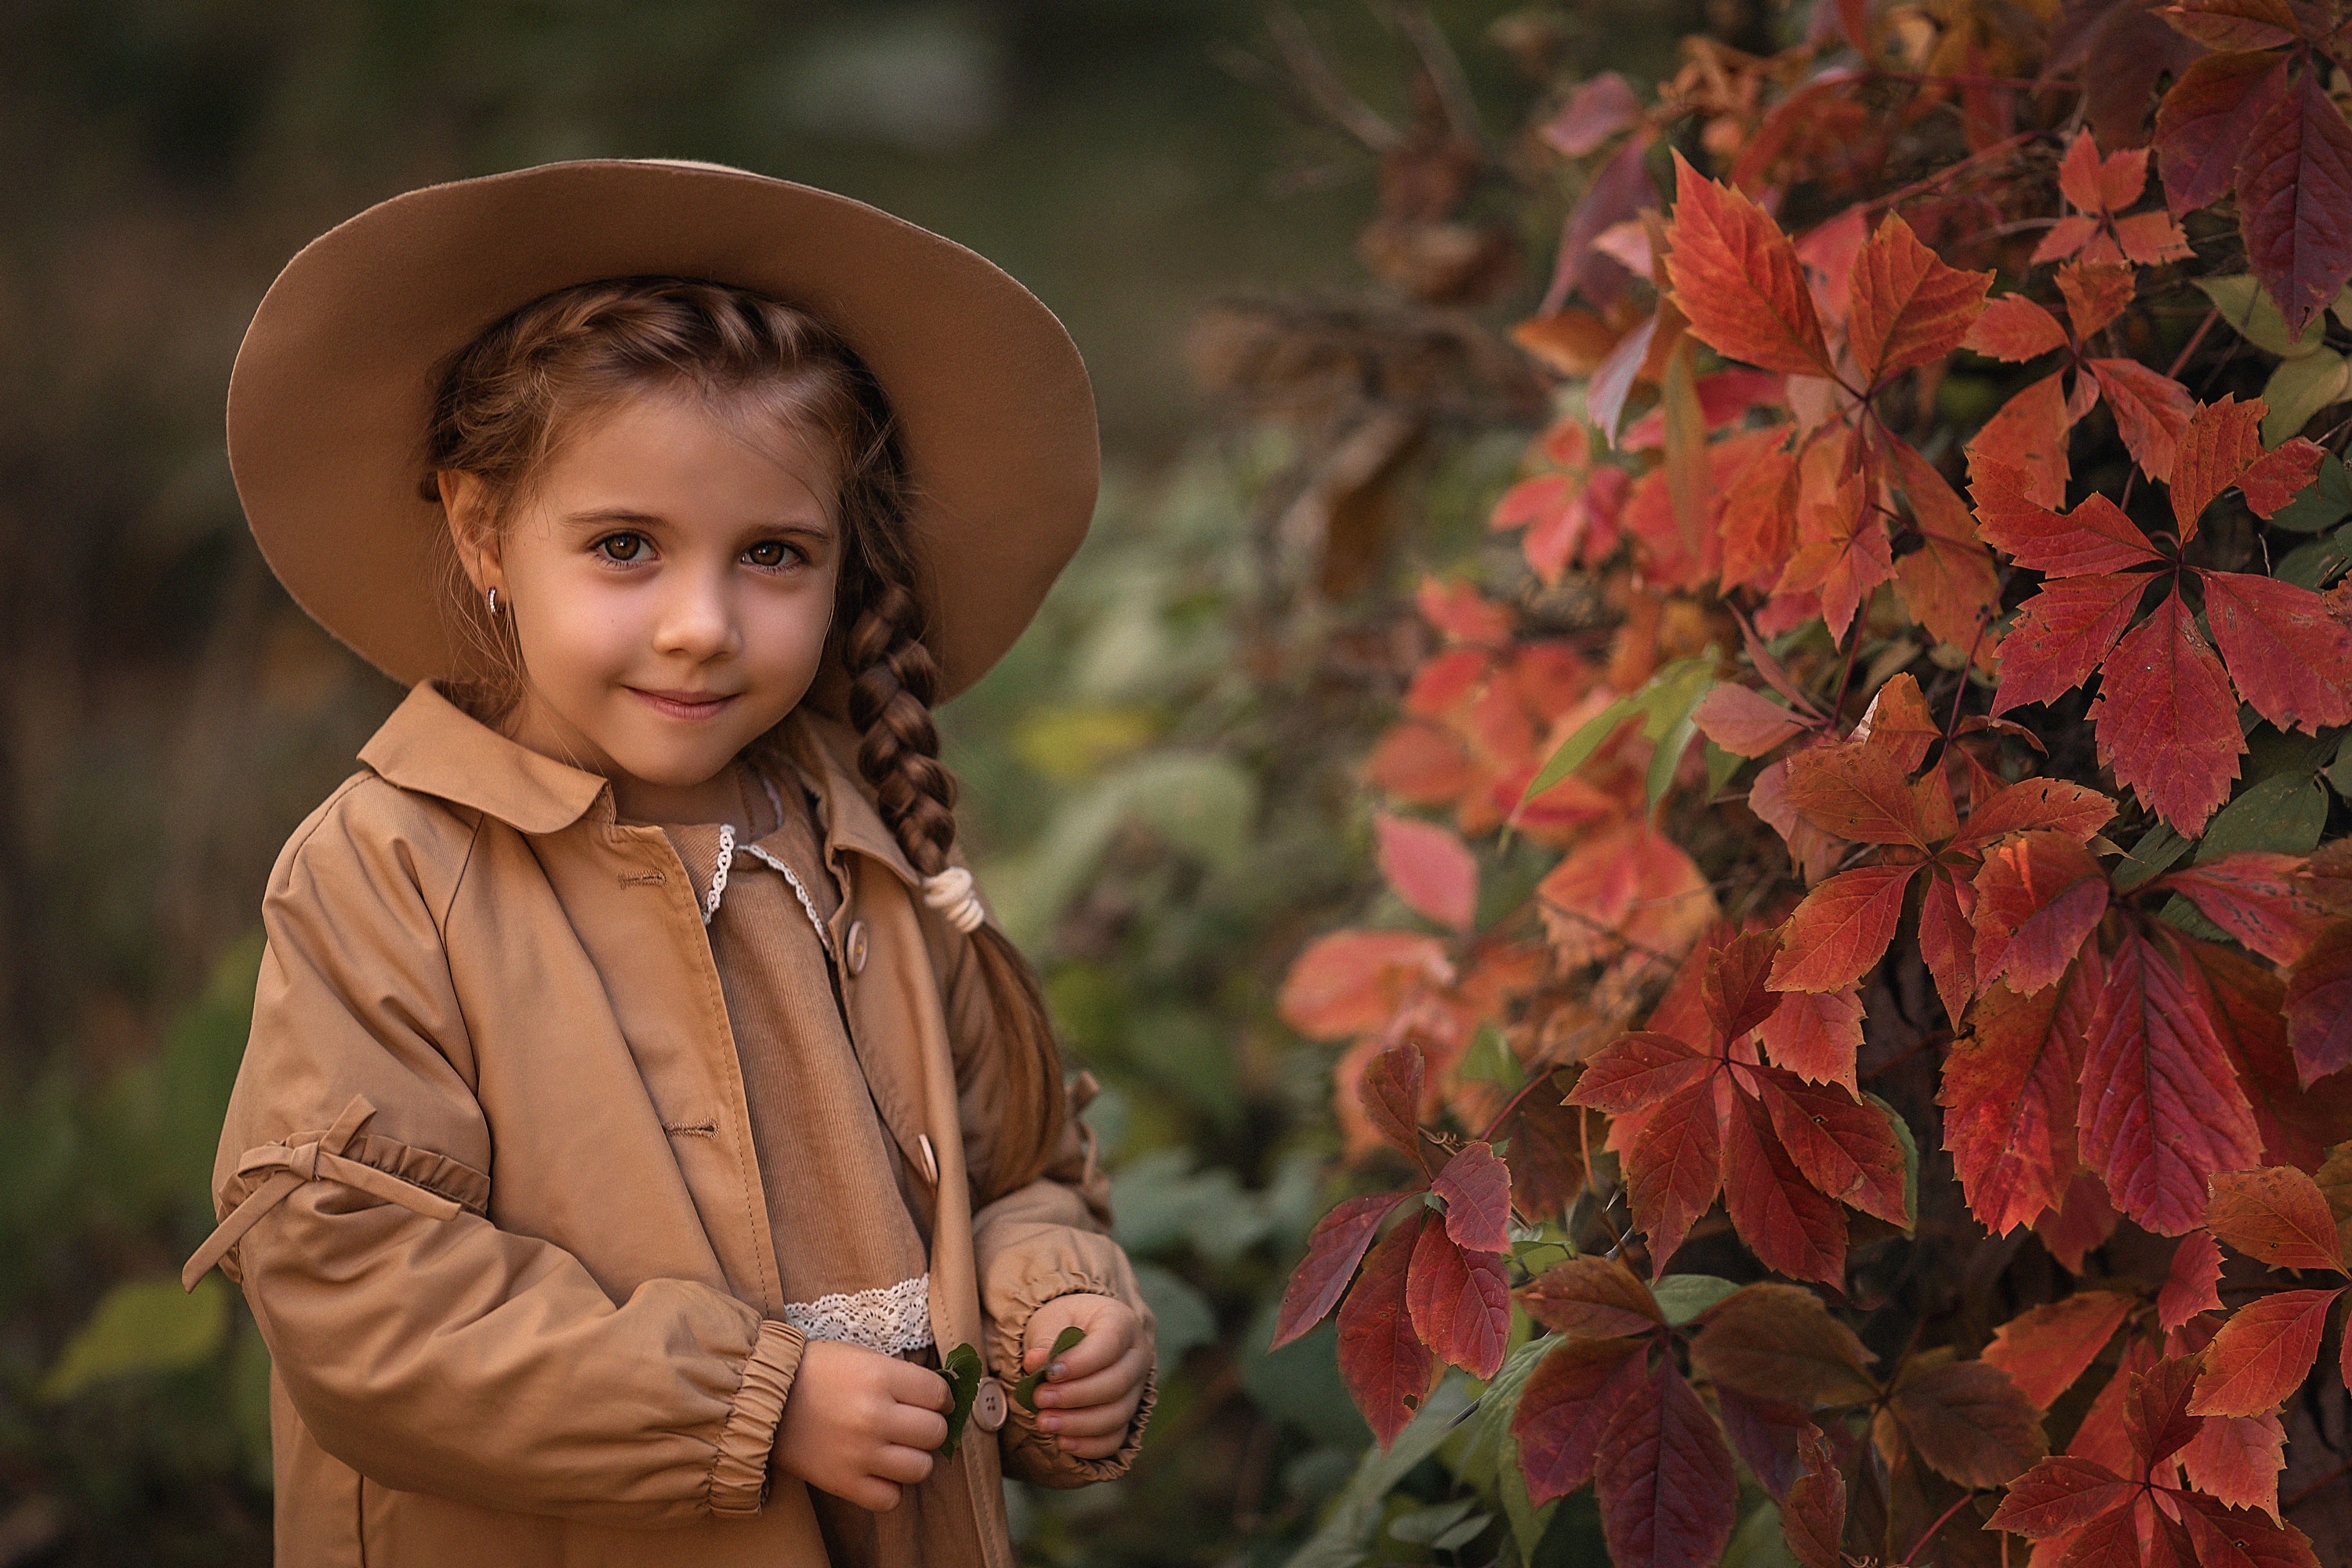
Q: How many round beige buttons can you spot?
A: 3